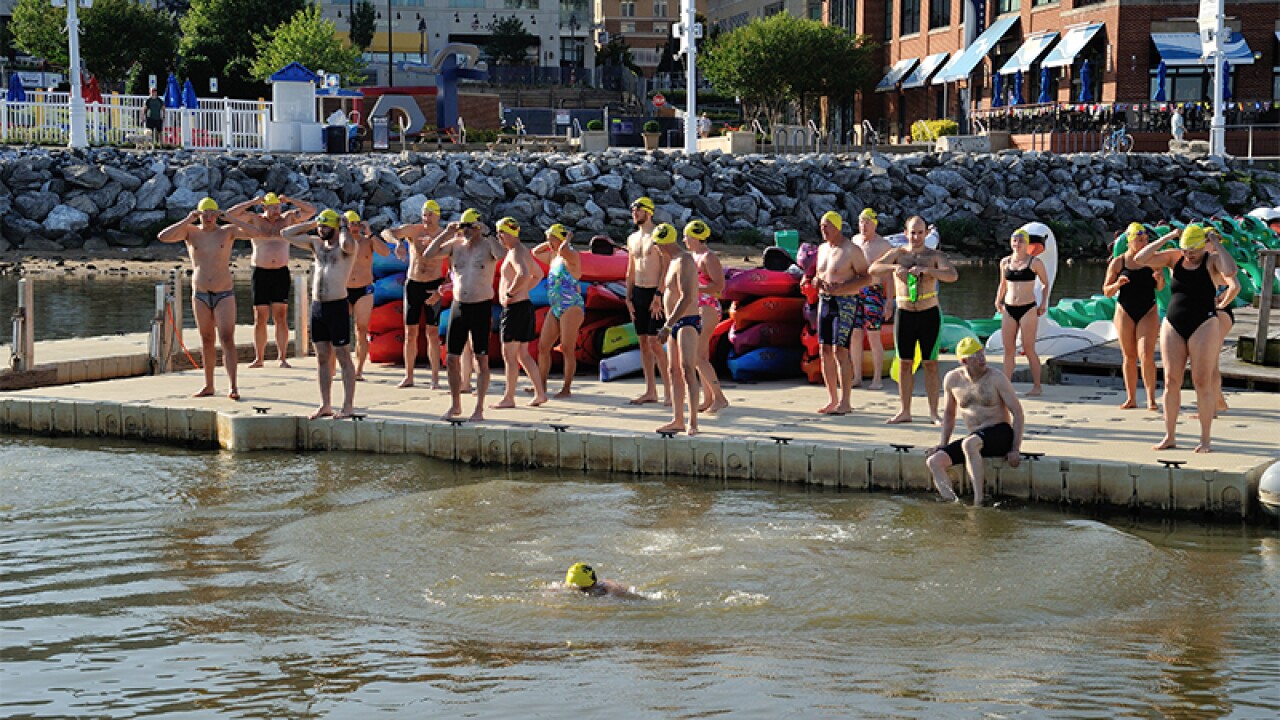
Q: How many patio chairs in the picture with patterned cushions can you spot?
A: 0